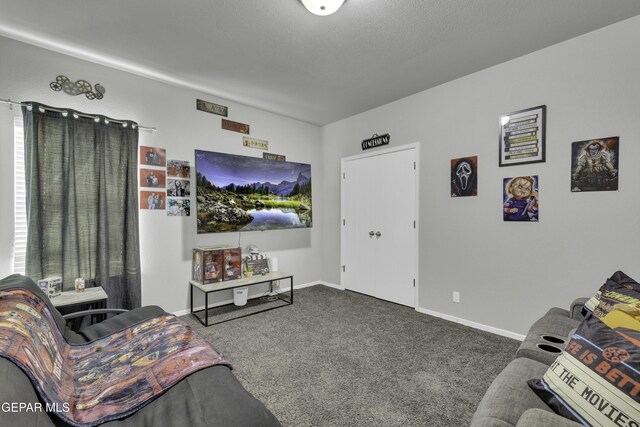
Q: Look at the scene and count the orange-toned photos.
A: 3